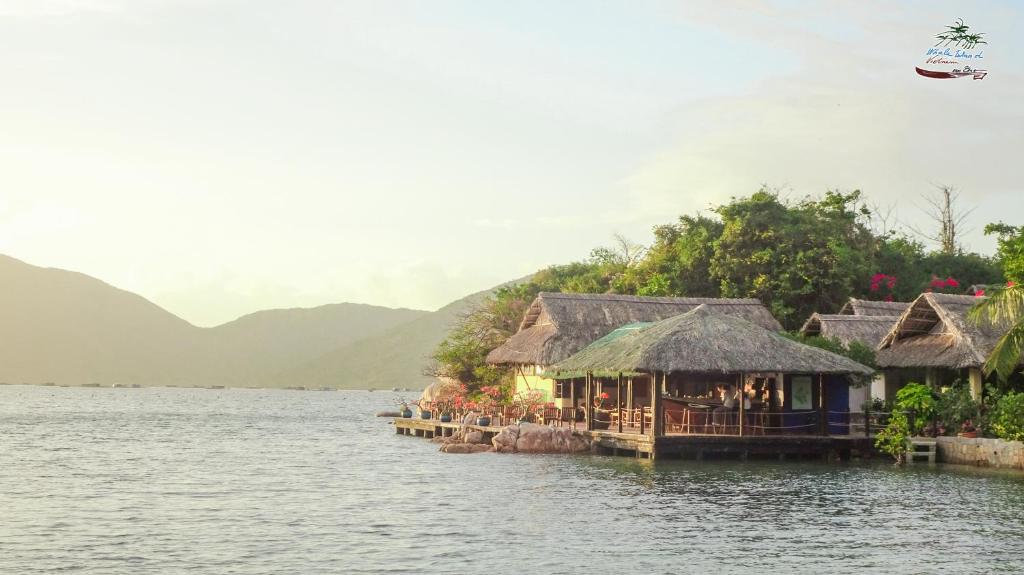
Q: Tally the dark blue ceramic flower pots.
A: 4